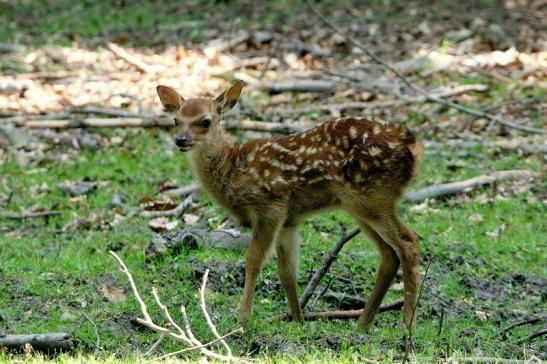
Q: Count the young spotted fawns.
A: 1